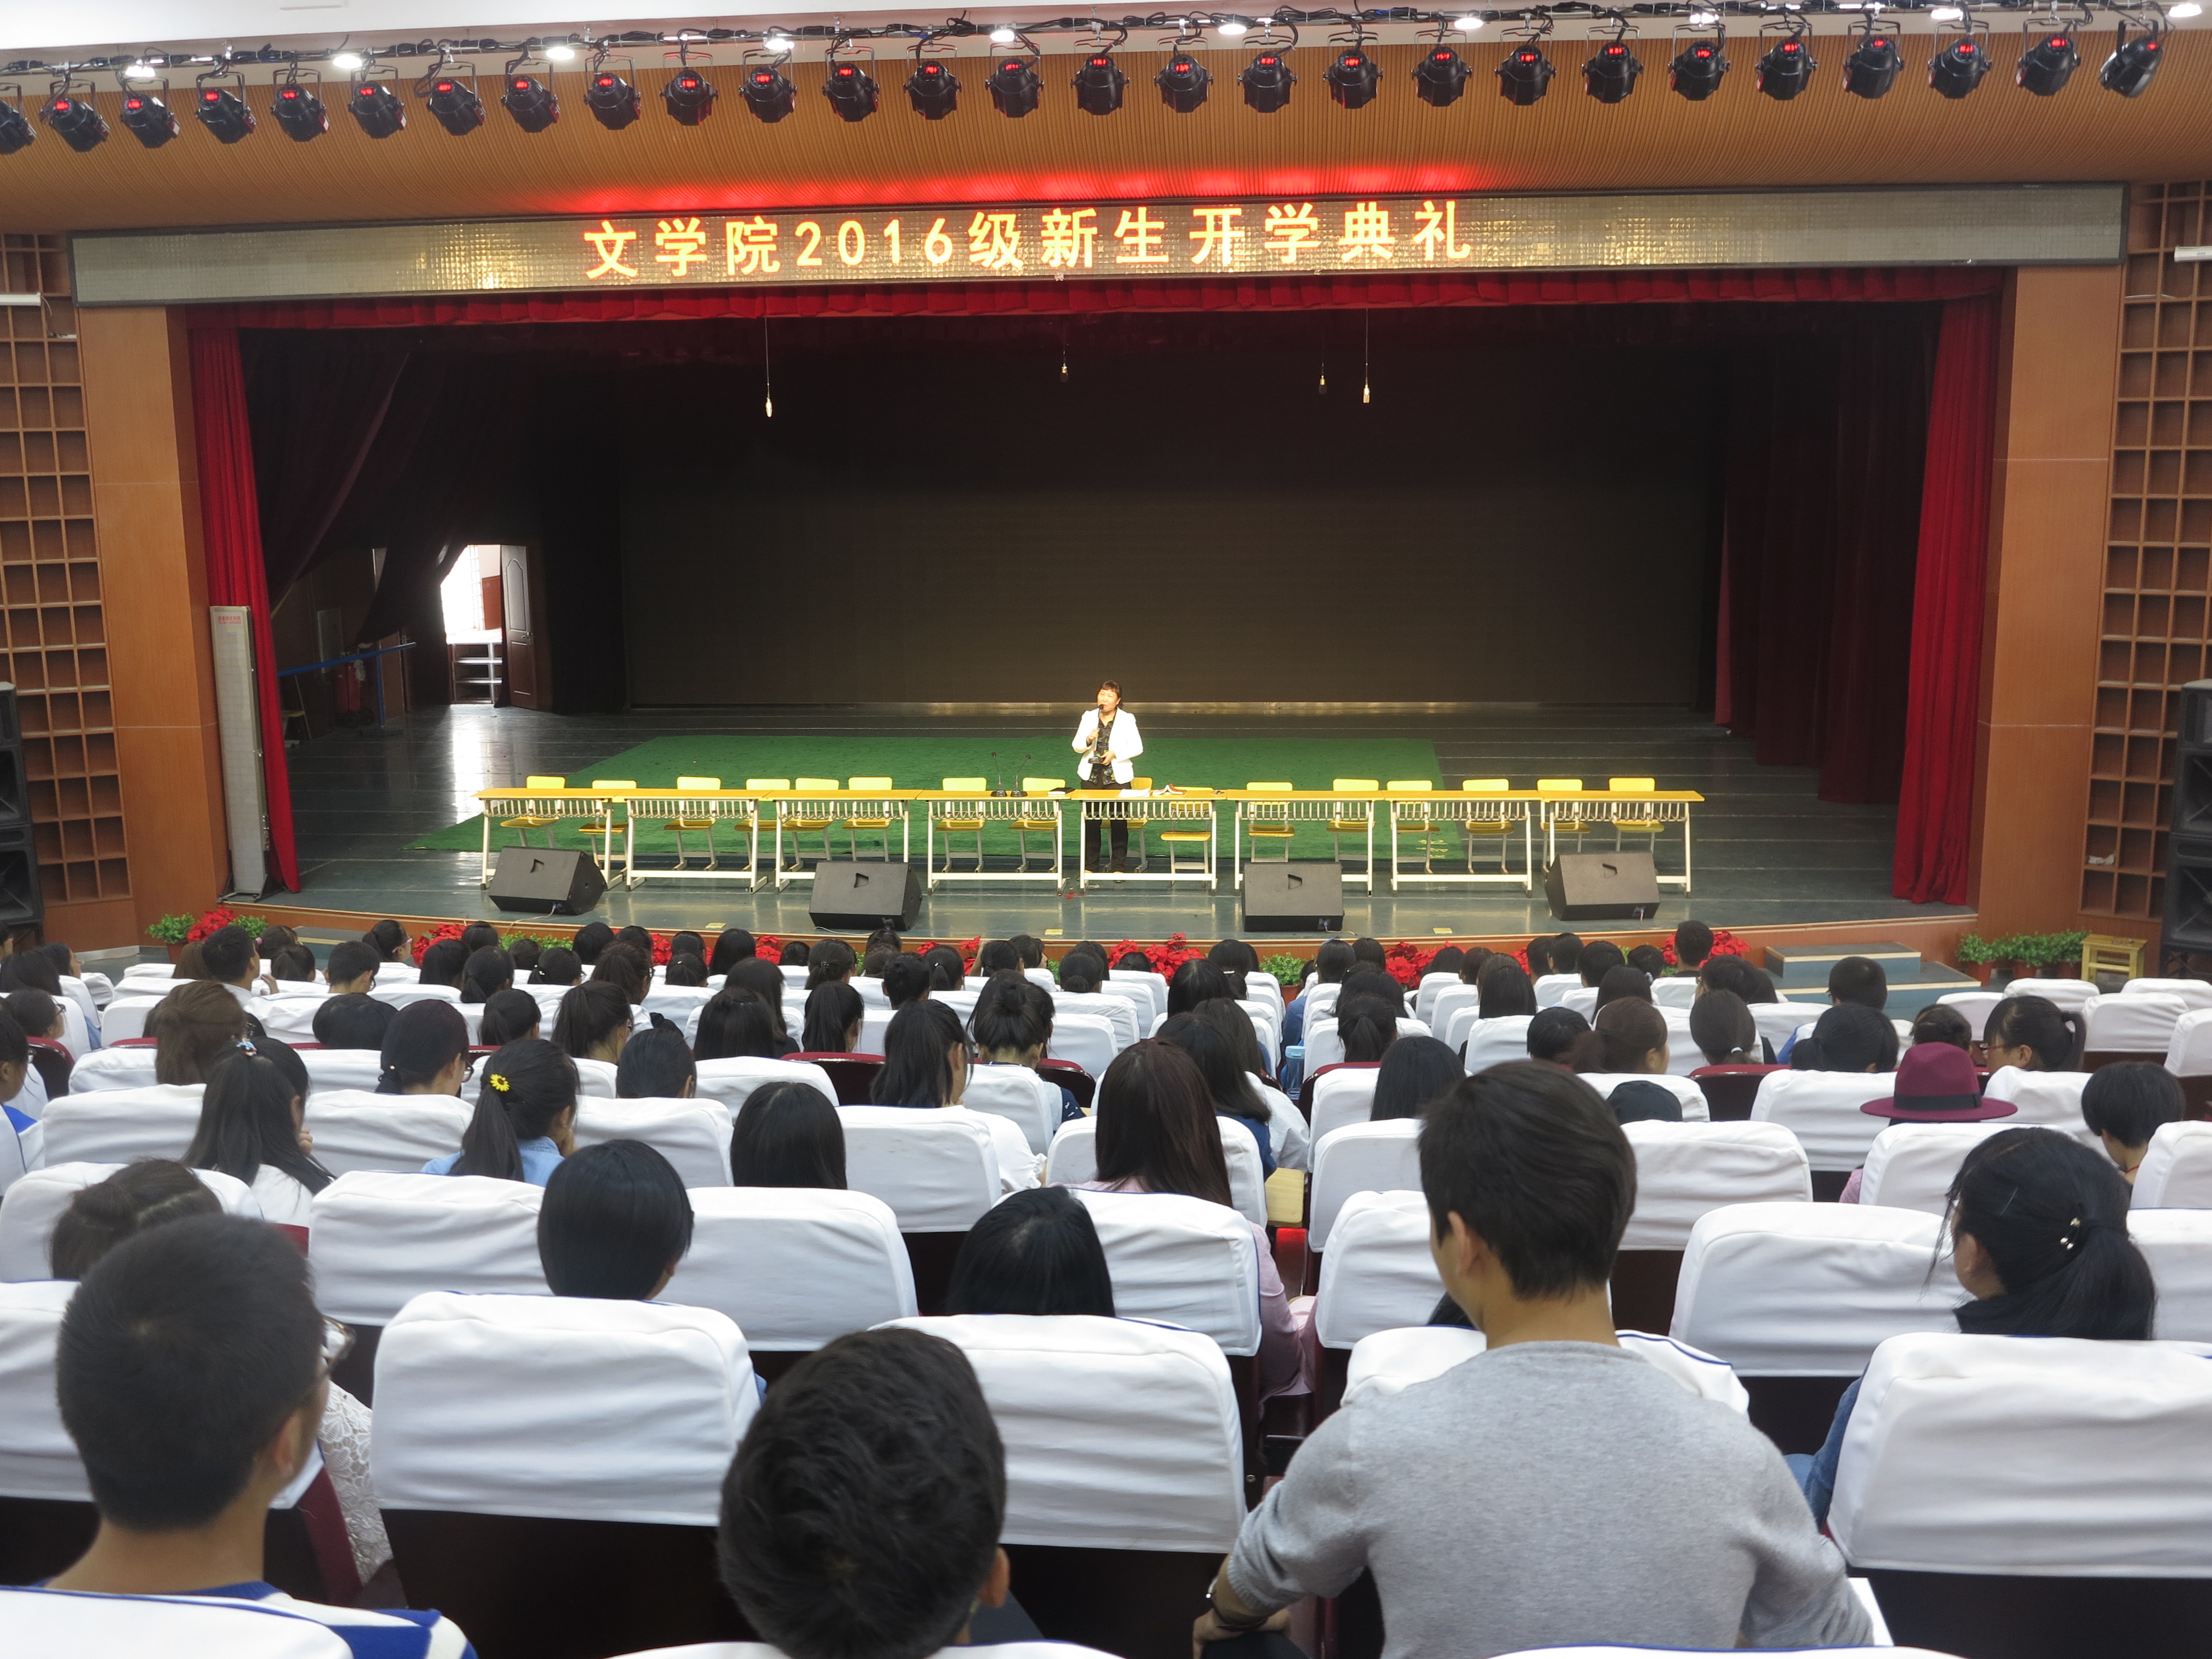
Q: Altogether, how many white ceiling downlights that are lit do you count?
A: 10